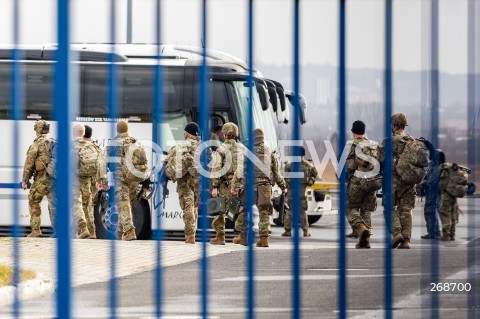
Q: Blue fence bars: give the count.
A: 11